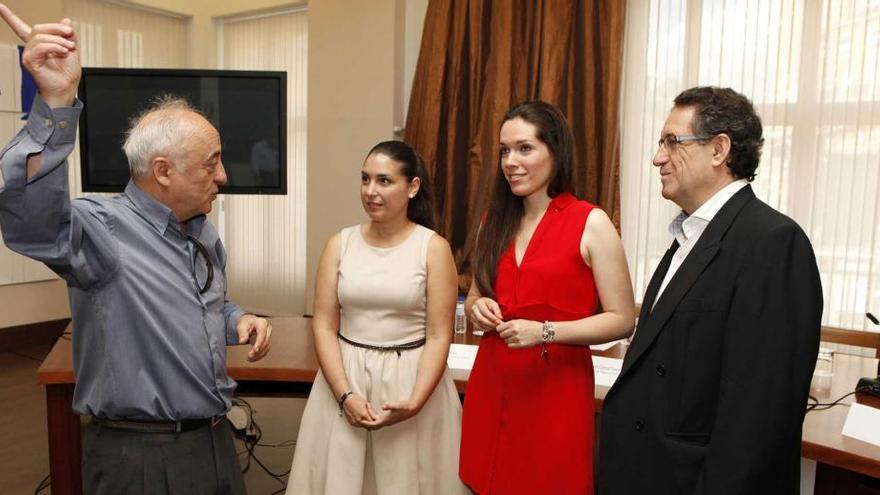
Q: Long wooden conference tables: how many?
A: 1